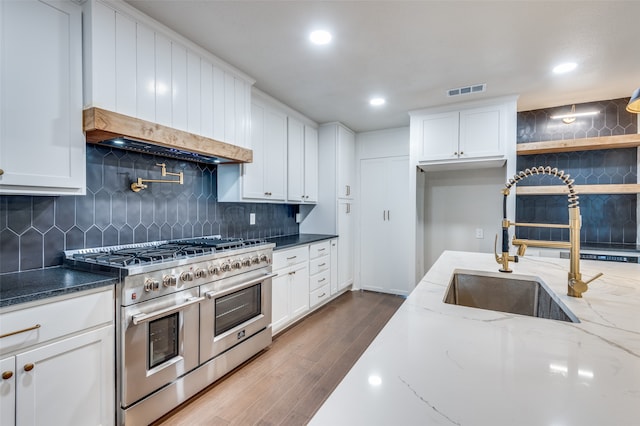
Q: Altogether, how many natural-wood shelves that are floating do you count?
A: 2